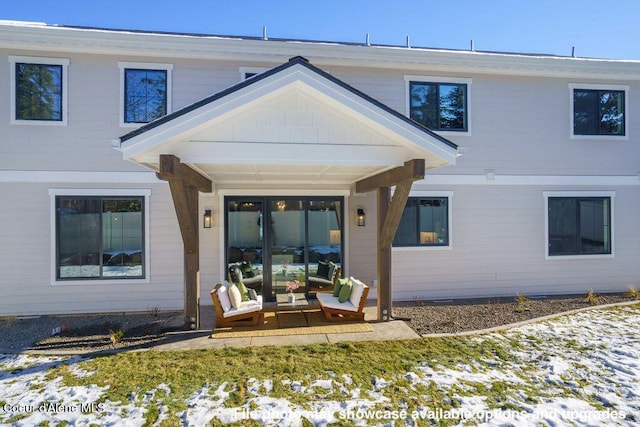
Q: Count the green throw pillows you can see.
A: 3